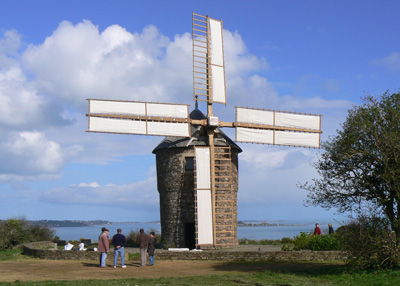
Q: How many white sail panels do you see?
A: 12